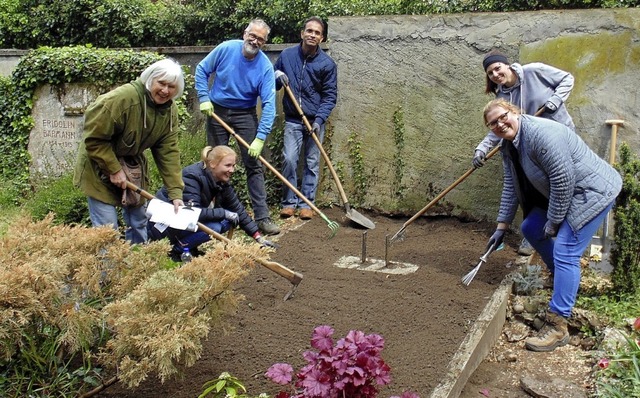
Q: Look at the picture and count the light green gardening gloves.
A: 2